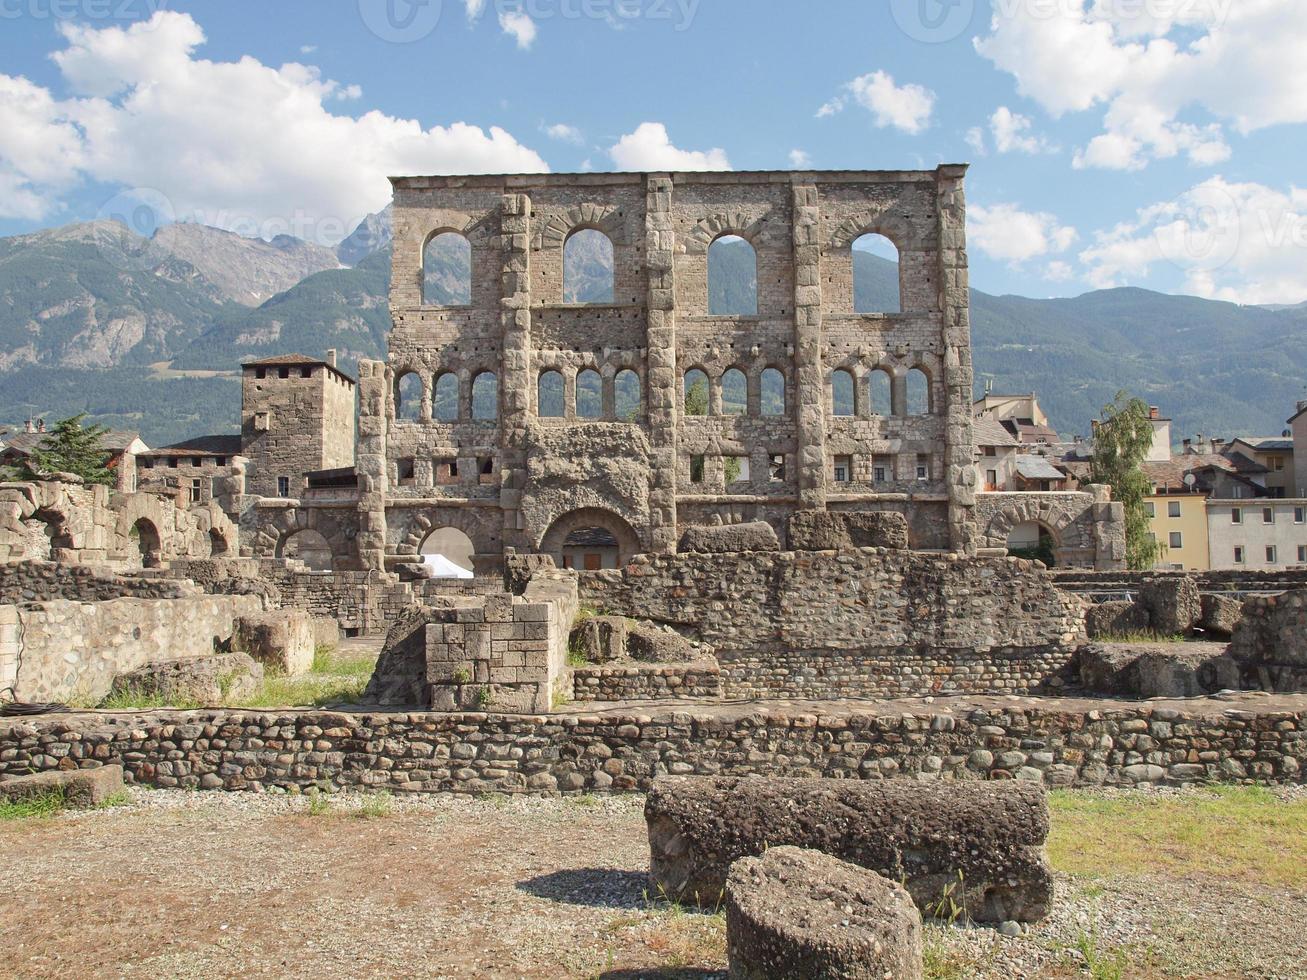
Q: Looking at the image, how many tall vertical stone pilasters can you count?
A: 5